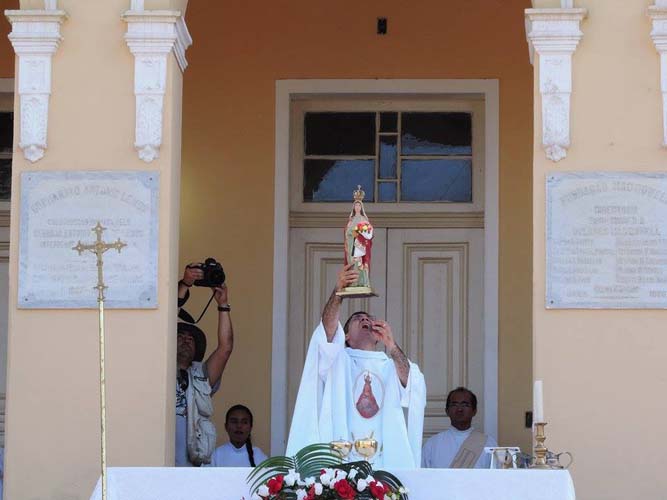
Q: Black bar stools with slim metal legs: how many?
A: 0